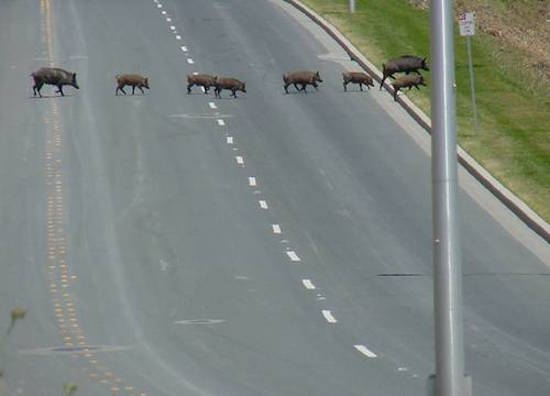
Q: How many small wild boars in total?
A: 6